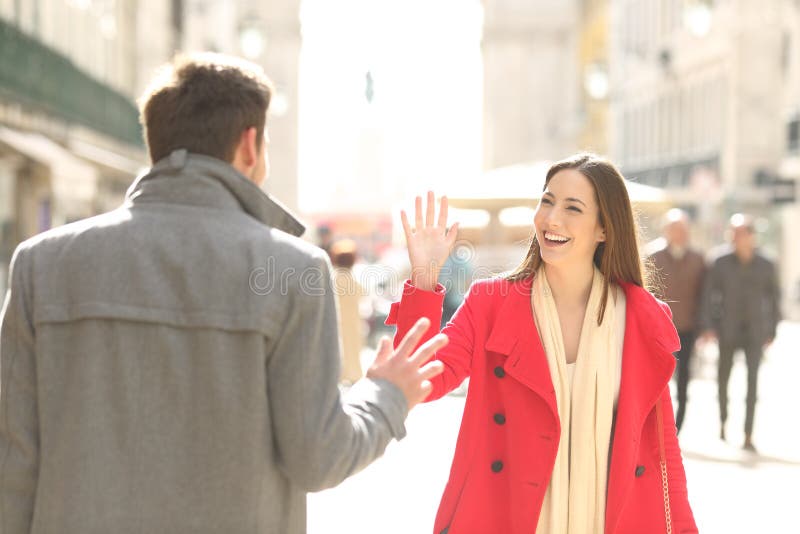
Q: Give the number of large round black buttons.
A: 4